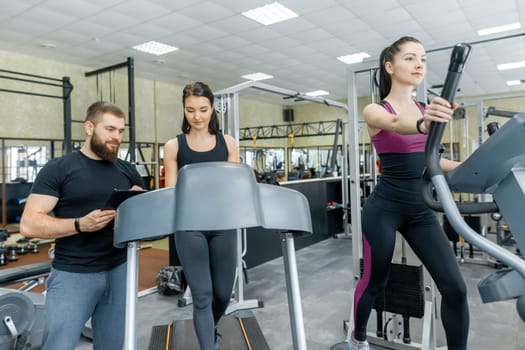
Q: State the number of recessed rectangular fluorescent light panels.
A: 8